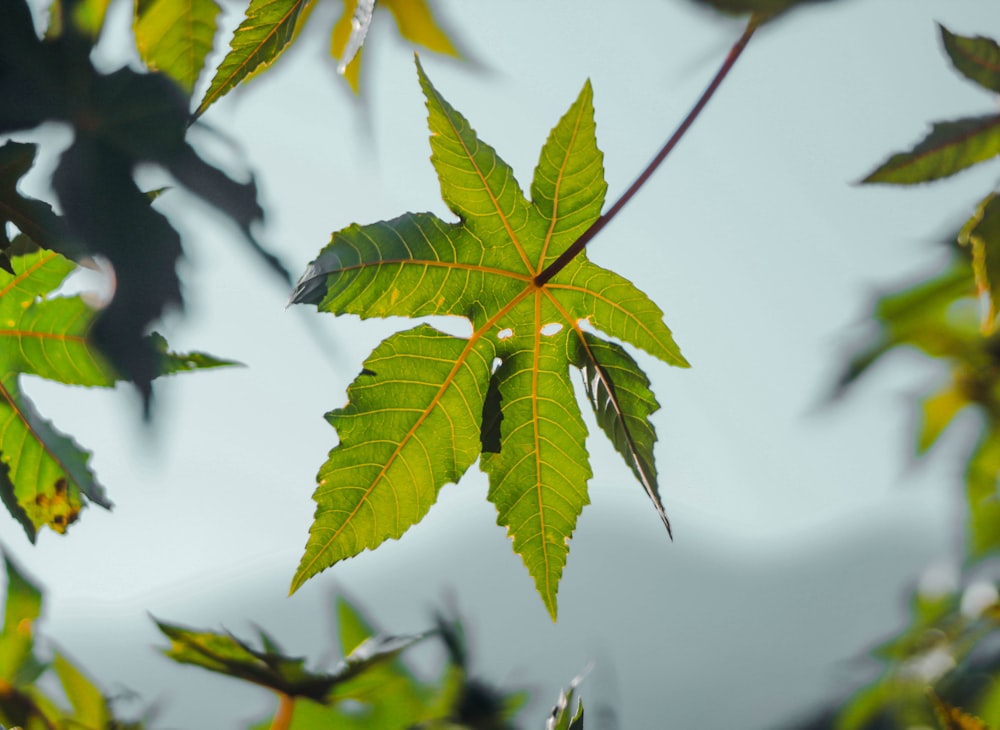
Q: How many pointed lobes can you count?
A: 7